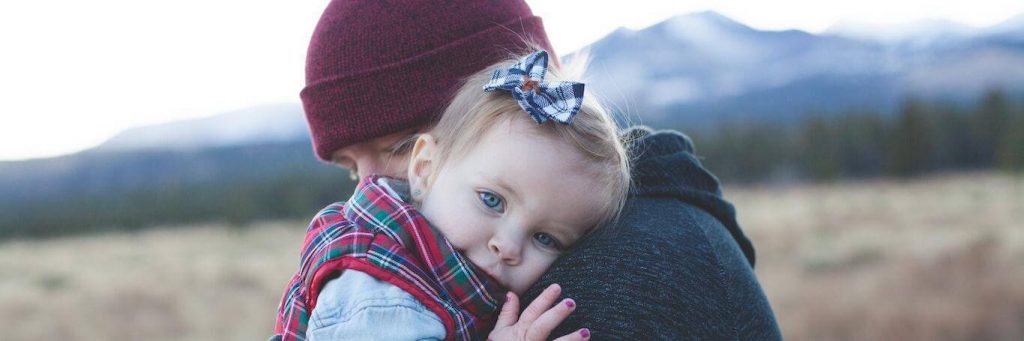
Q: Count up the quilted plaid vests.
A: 1